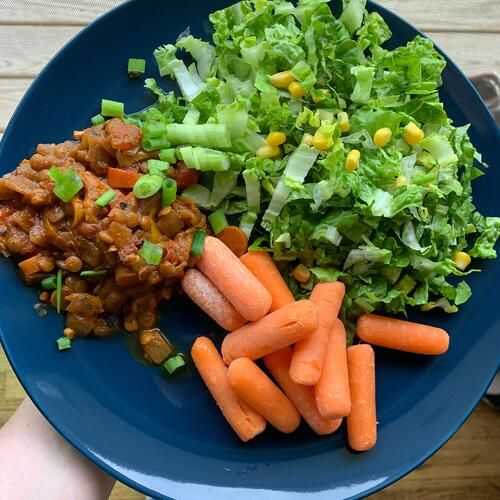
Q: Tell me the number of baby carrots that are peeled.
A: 11